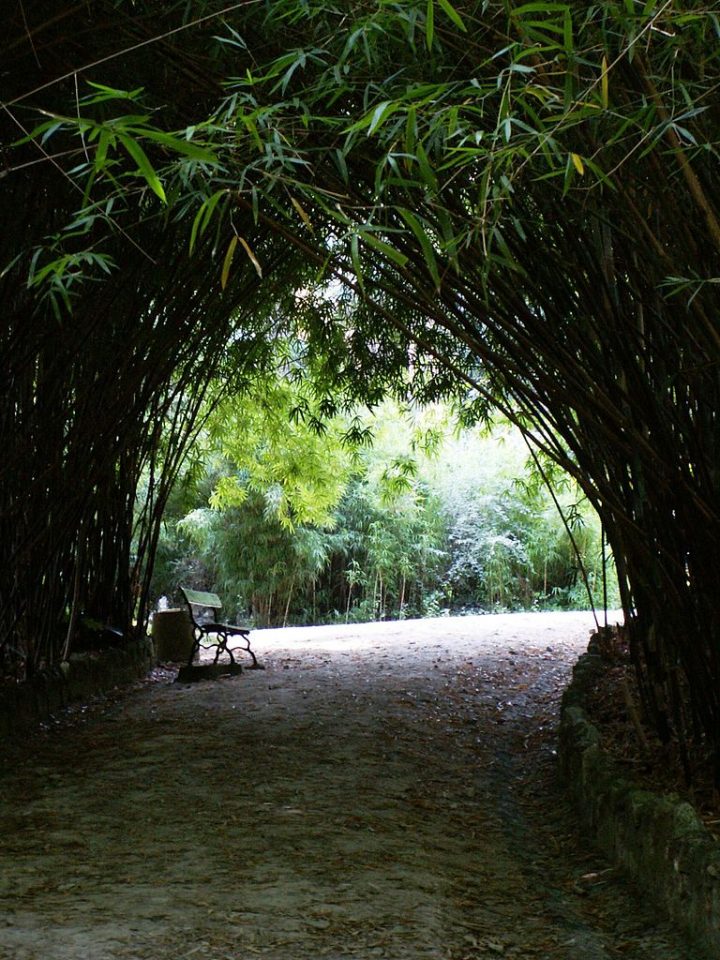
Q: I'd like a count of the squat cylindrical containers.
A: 1